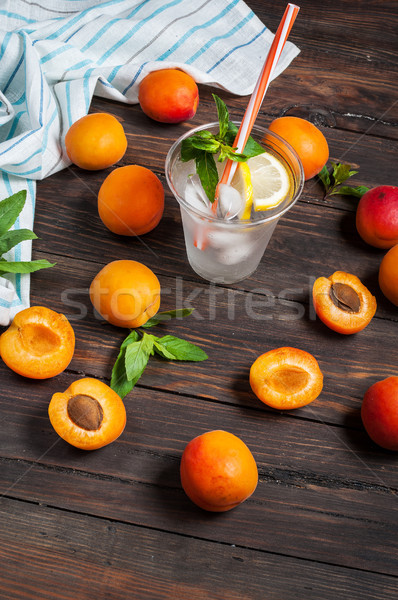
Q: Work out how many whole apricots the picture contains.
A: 9